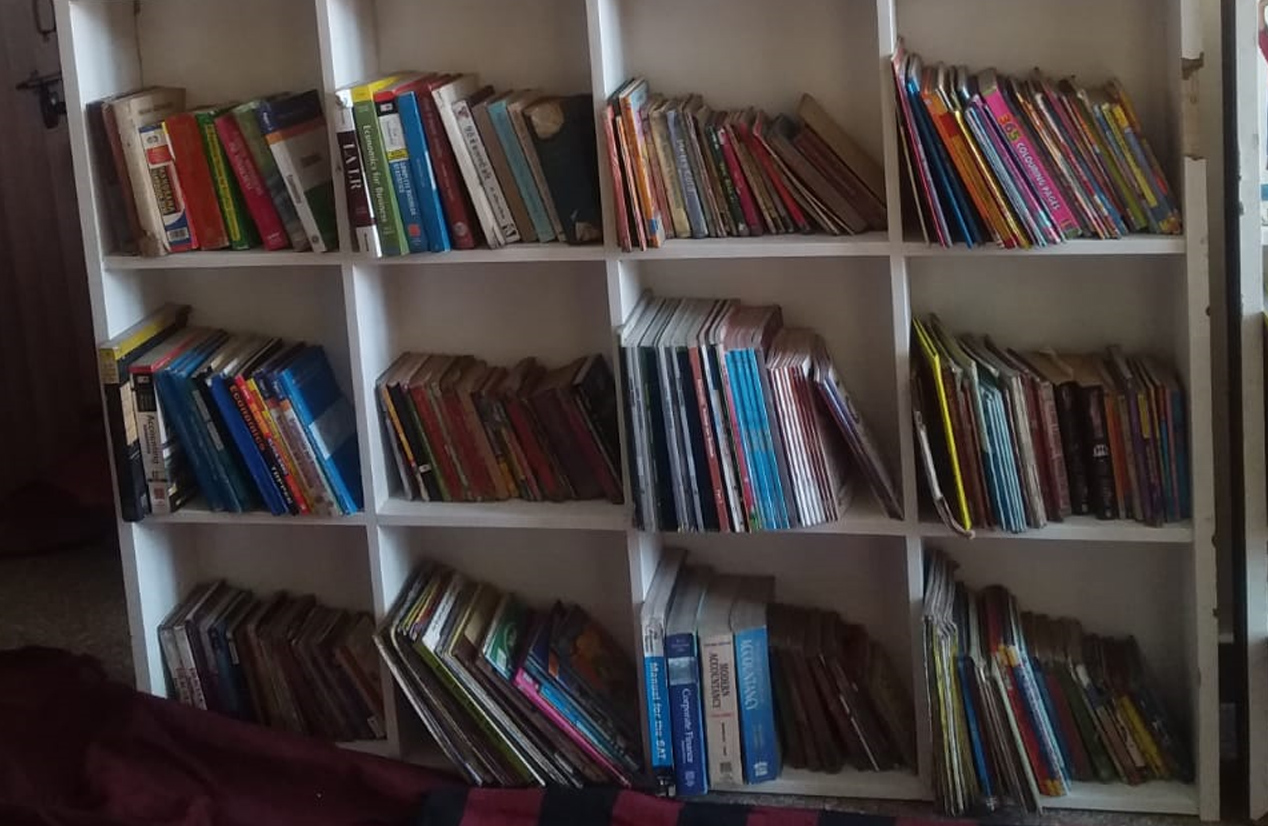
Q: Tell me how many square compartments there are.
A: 12